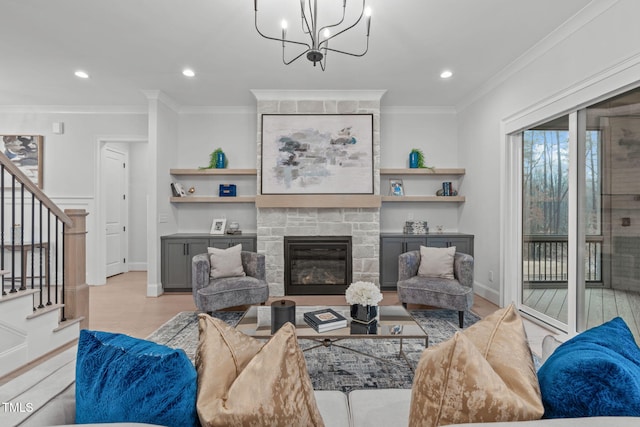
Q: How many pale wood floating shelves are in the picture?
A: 4